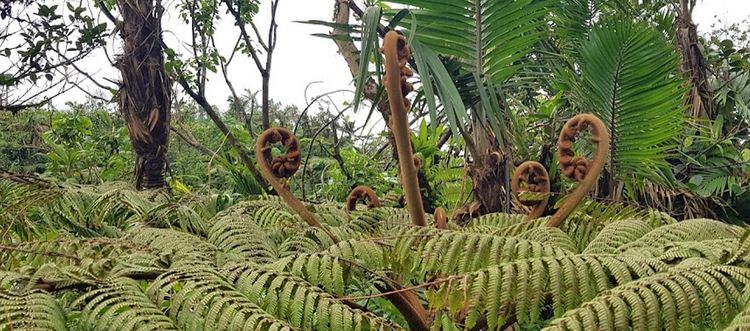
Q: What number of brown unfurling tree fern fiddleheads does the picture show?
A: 6